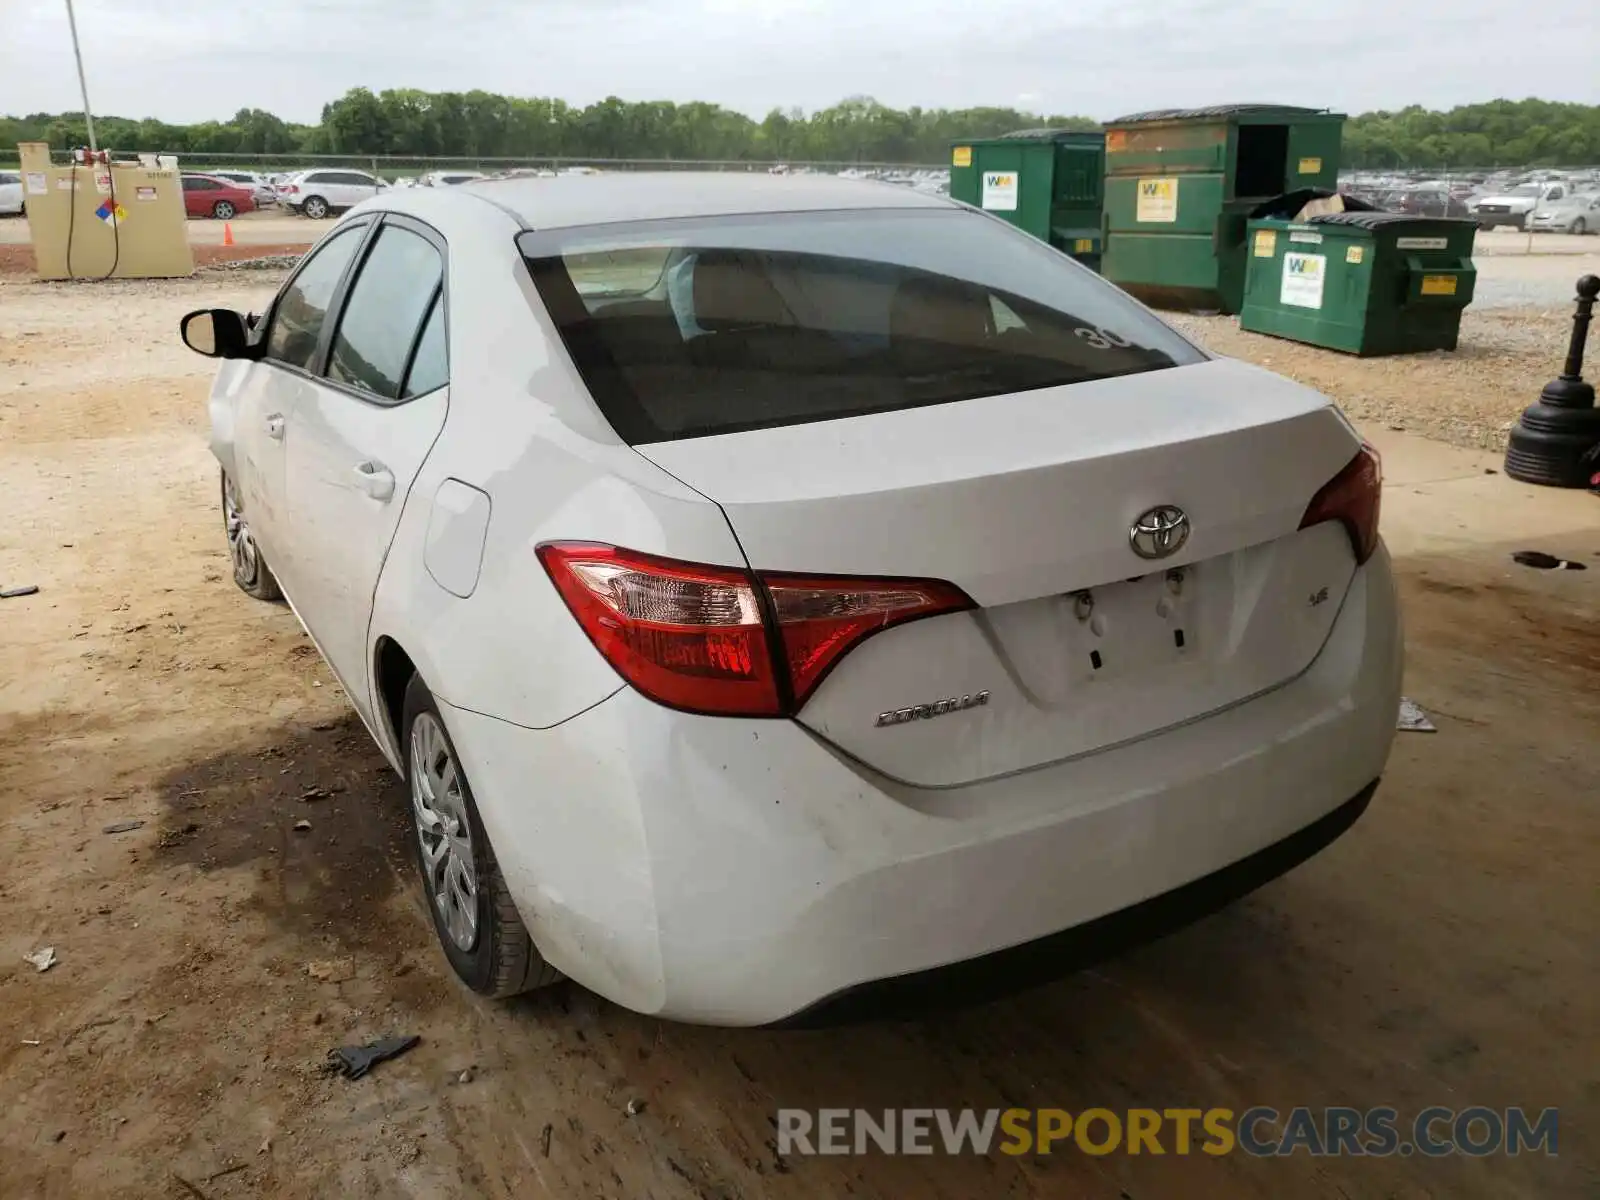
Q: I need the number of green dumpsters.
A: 3